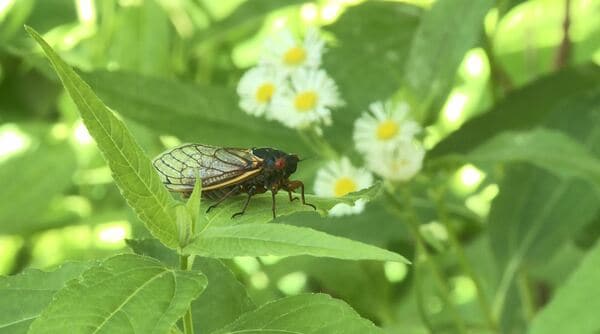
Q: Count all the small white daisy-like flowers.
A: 6